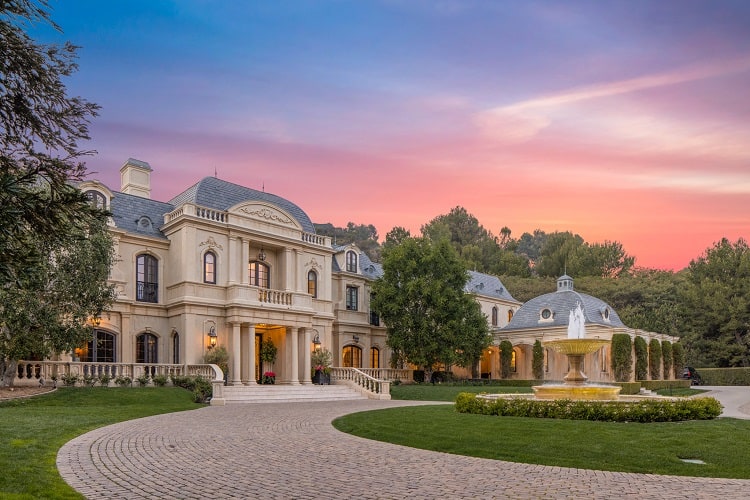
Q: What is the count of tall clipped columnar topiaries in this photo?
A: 7